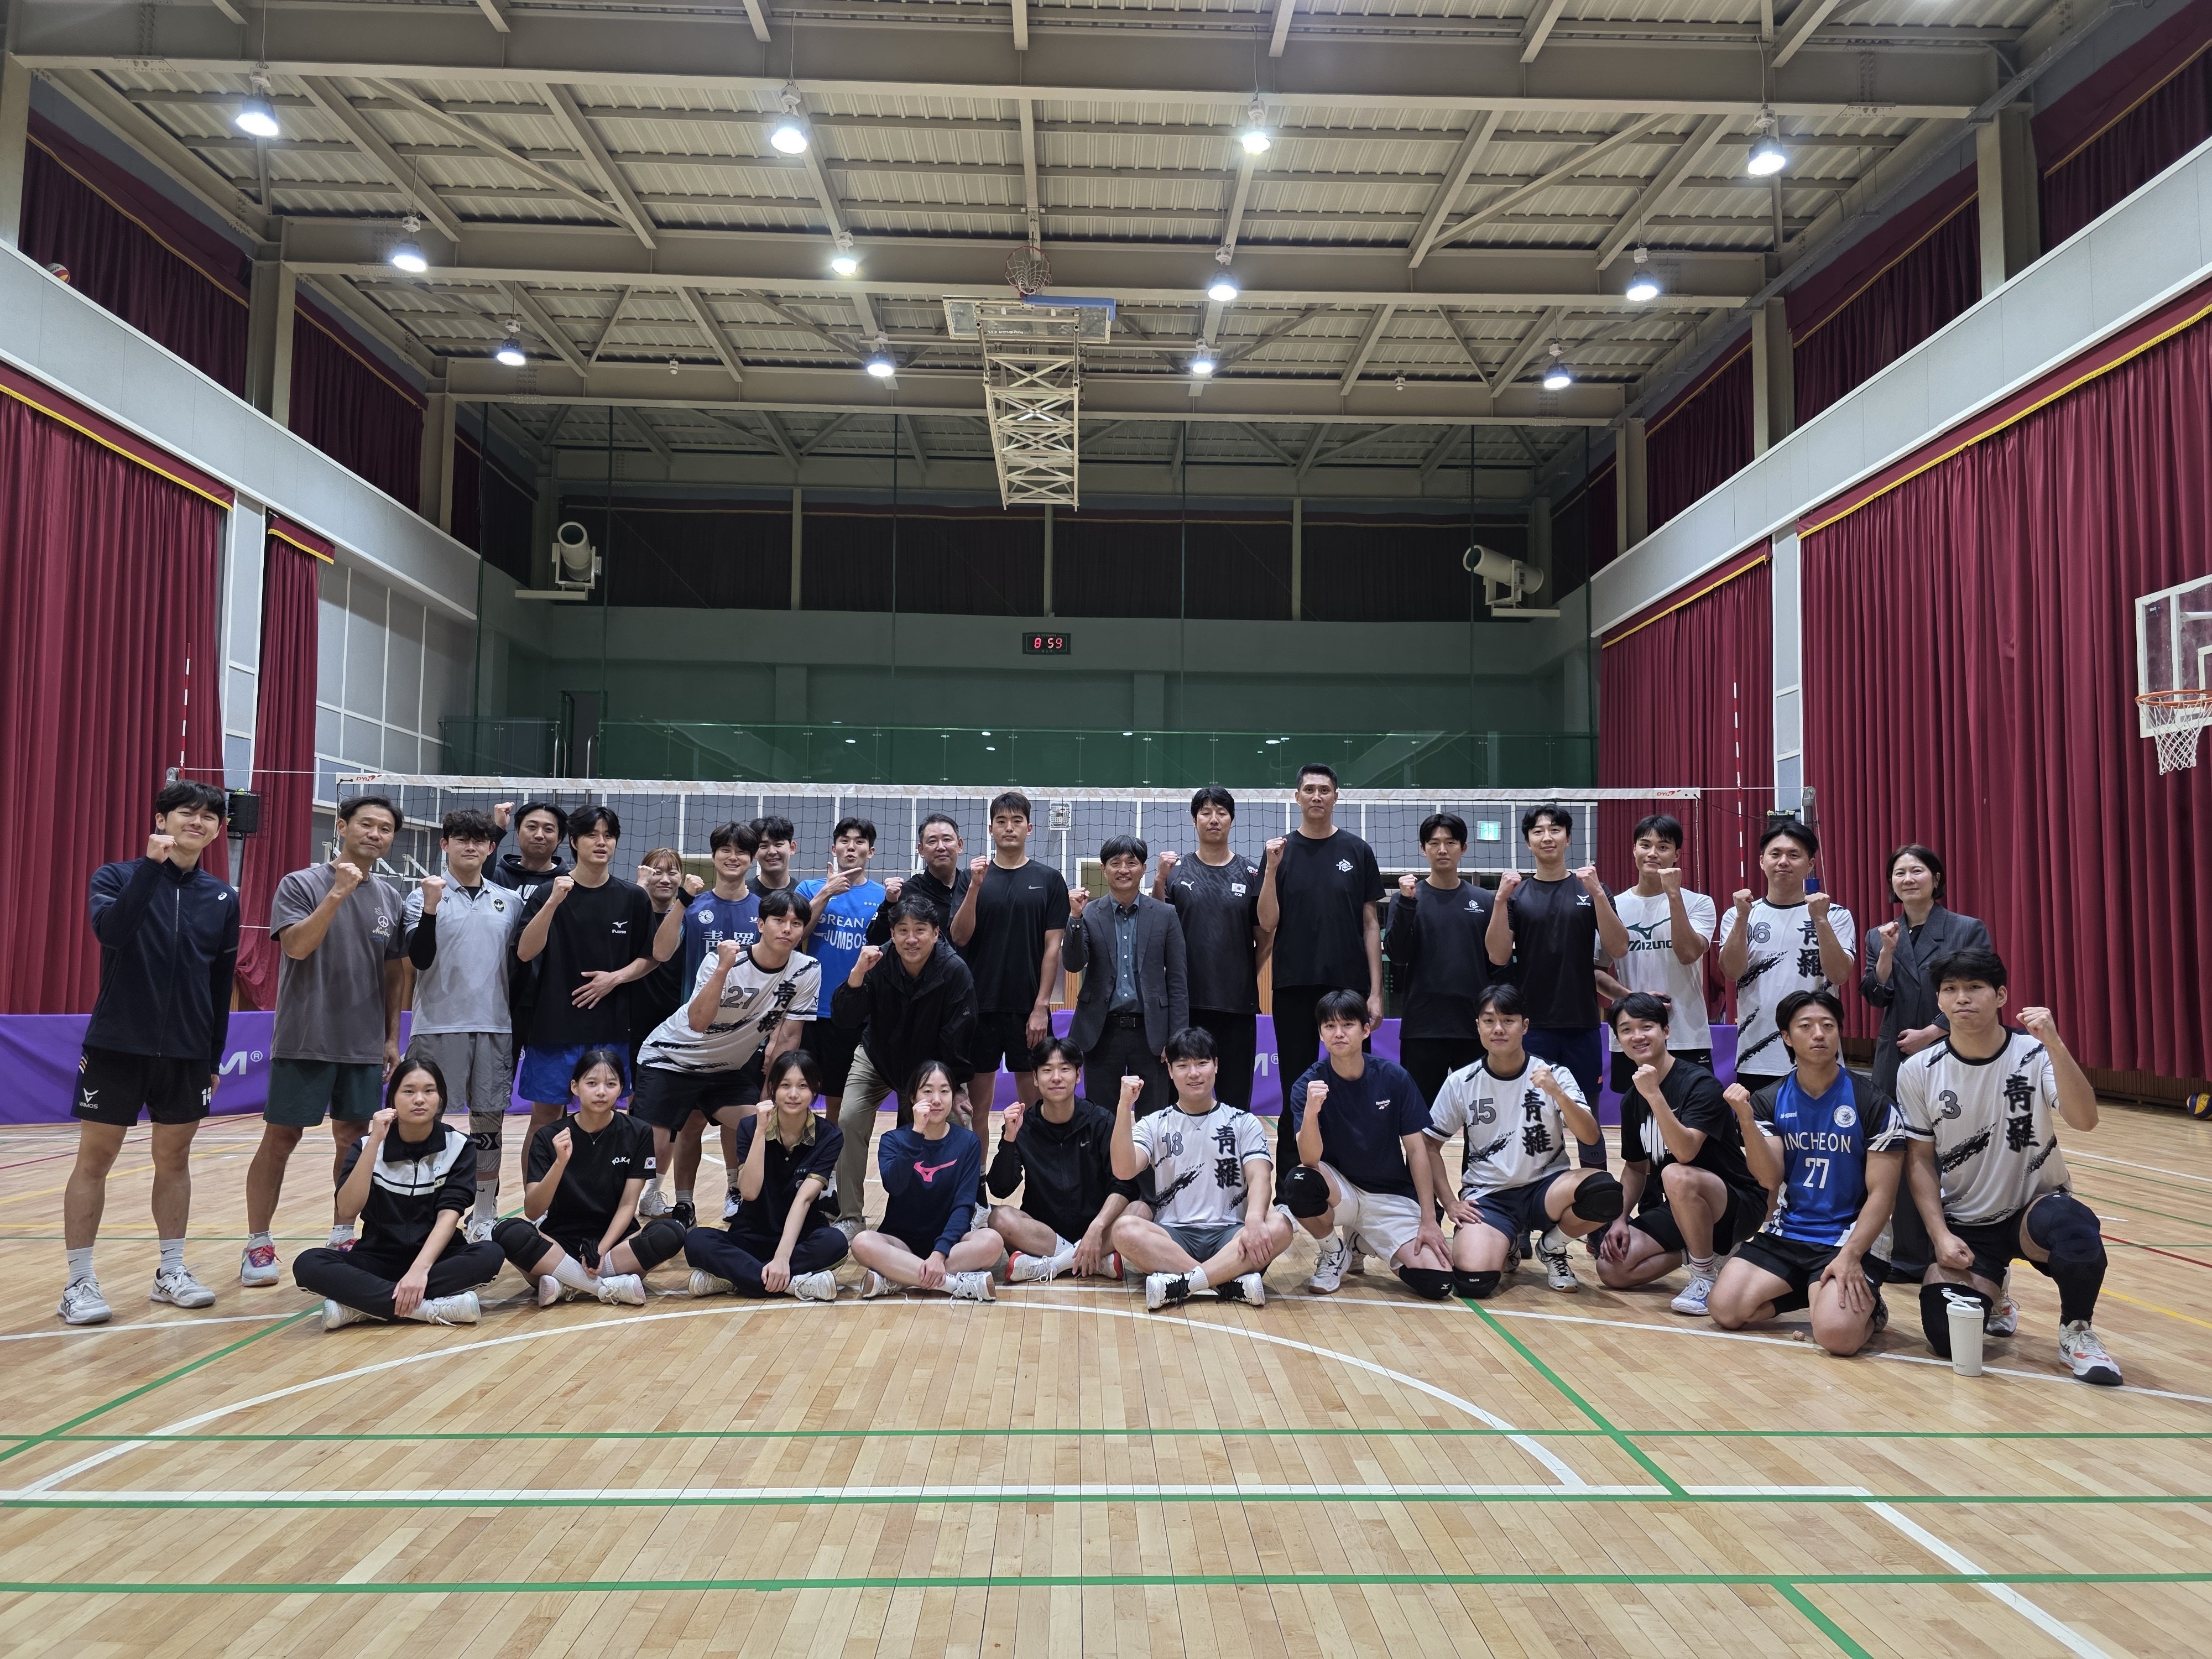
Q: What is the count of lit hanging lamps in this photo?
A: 12